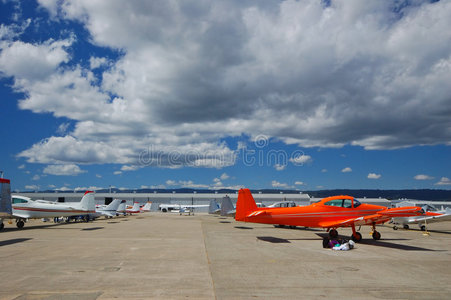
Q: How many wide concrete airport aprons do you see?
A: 1